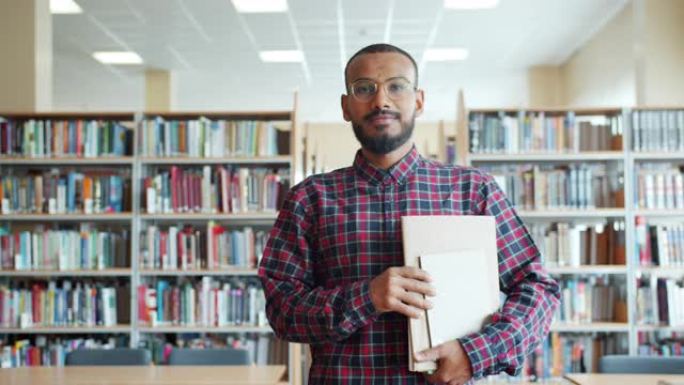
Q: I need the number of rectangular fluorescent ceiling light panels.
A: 6